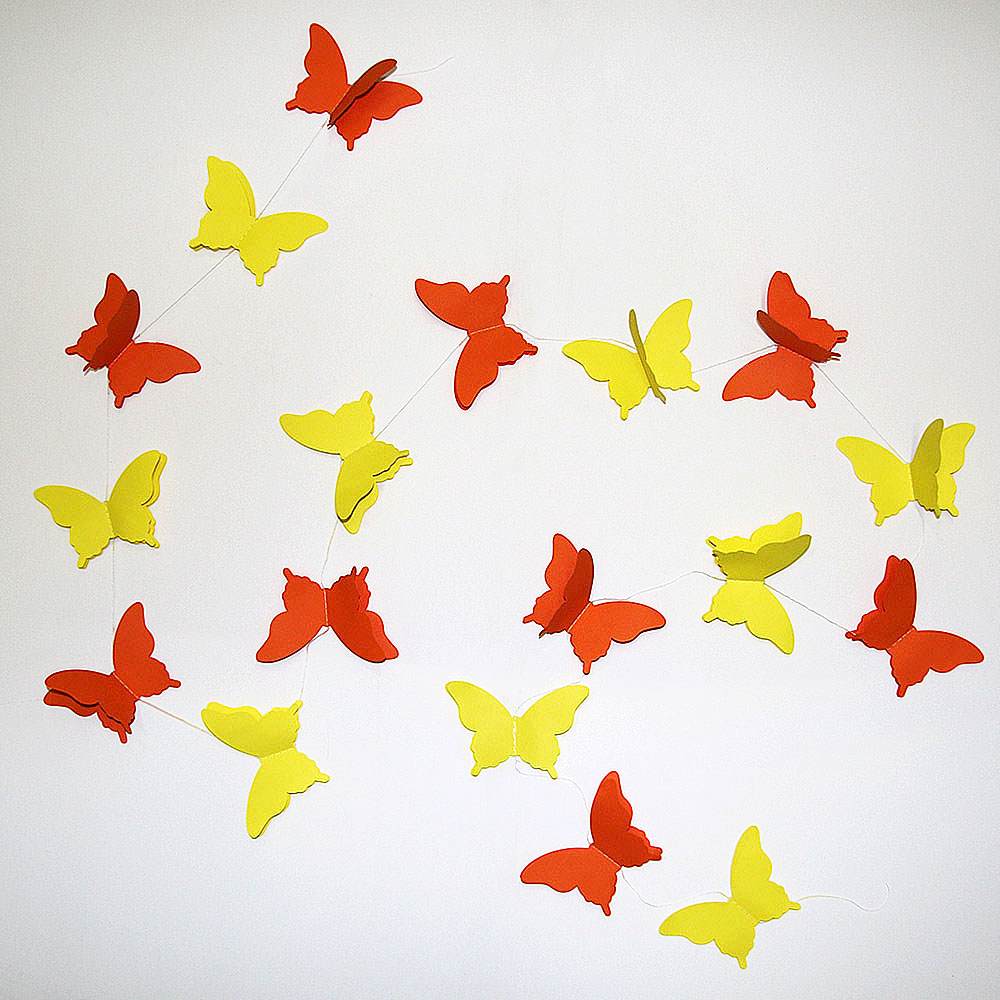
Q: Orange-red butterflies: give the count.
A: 9